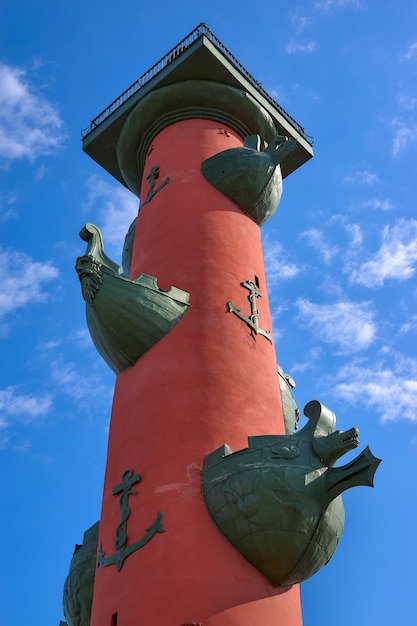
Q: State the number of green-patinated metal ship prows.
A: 6